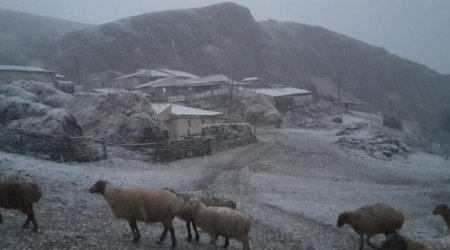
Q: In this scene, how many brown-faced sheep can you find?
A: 3